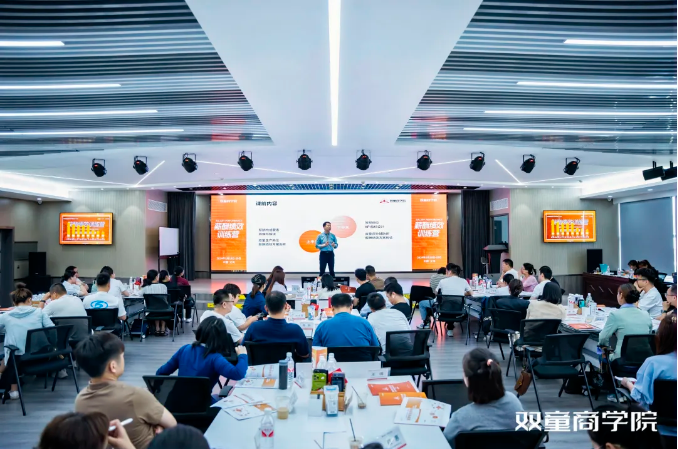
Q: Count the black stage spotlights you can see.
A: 10